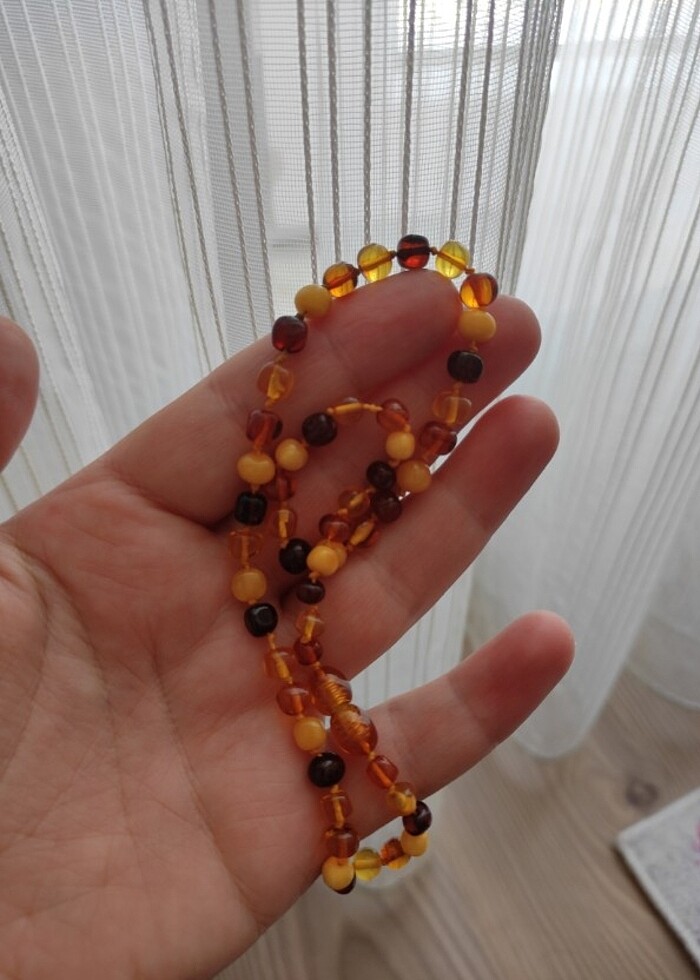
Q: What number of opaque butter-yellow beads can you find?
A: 12